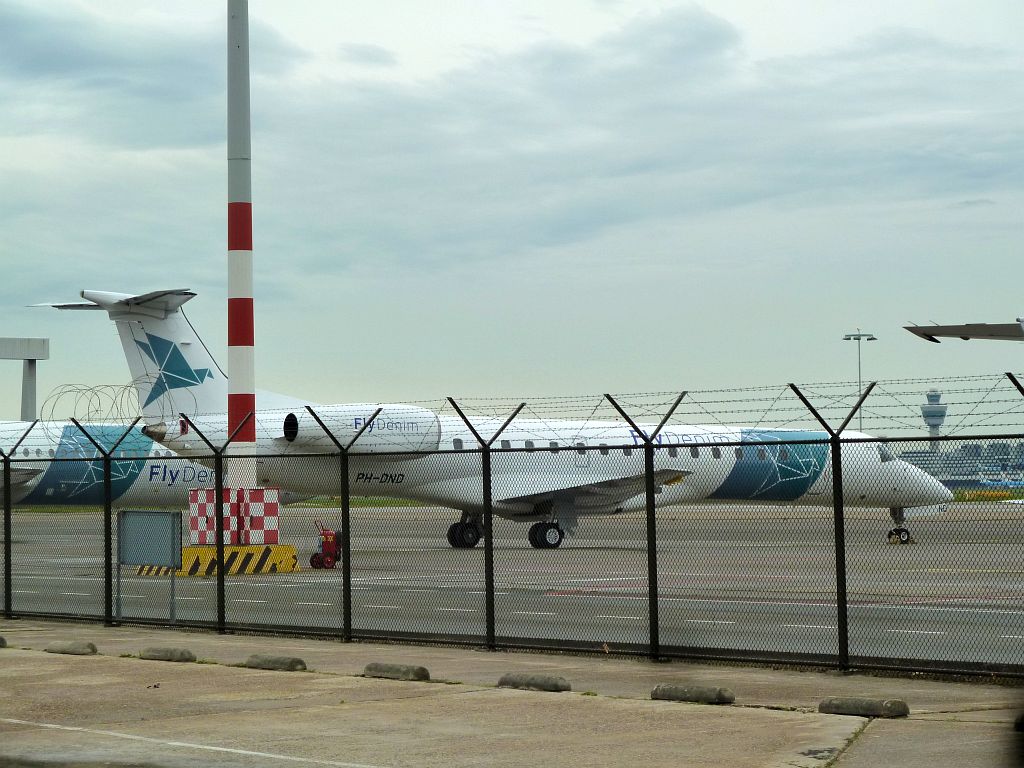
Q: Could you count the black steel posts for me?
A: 7